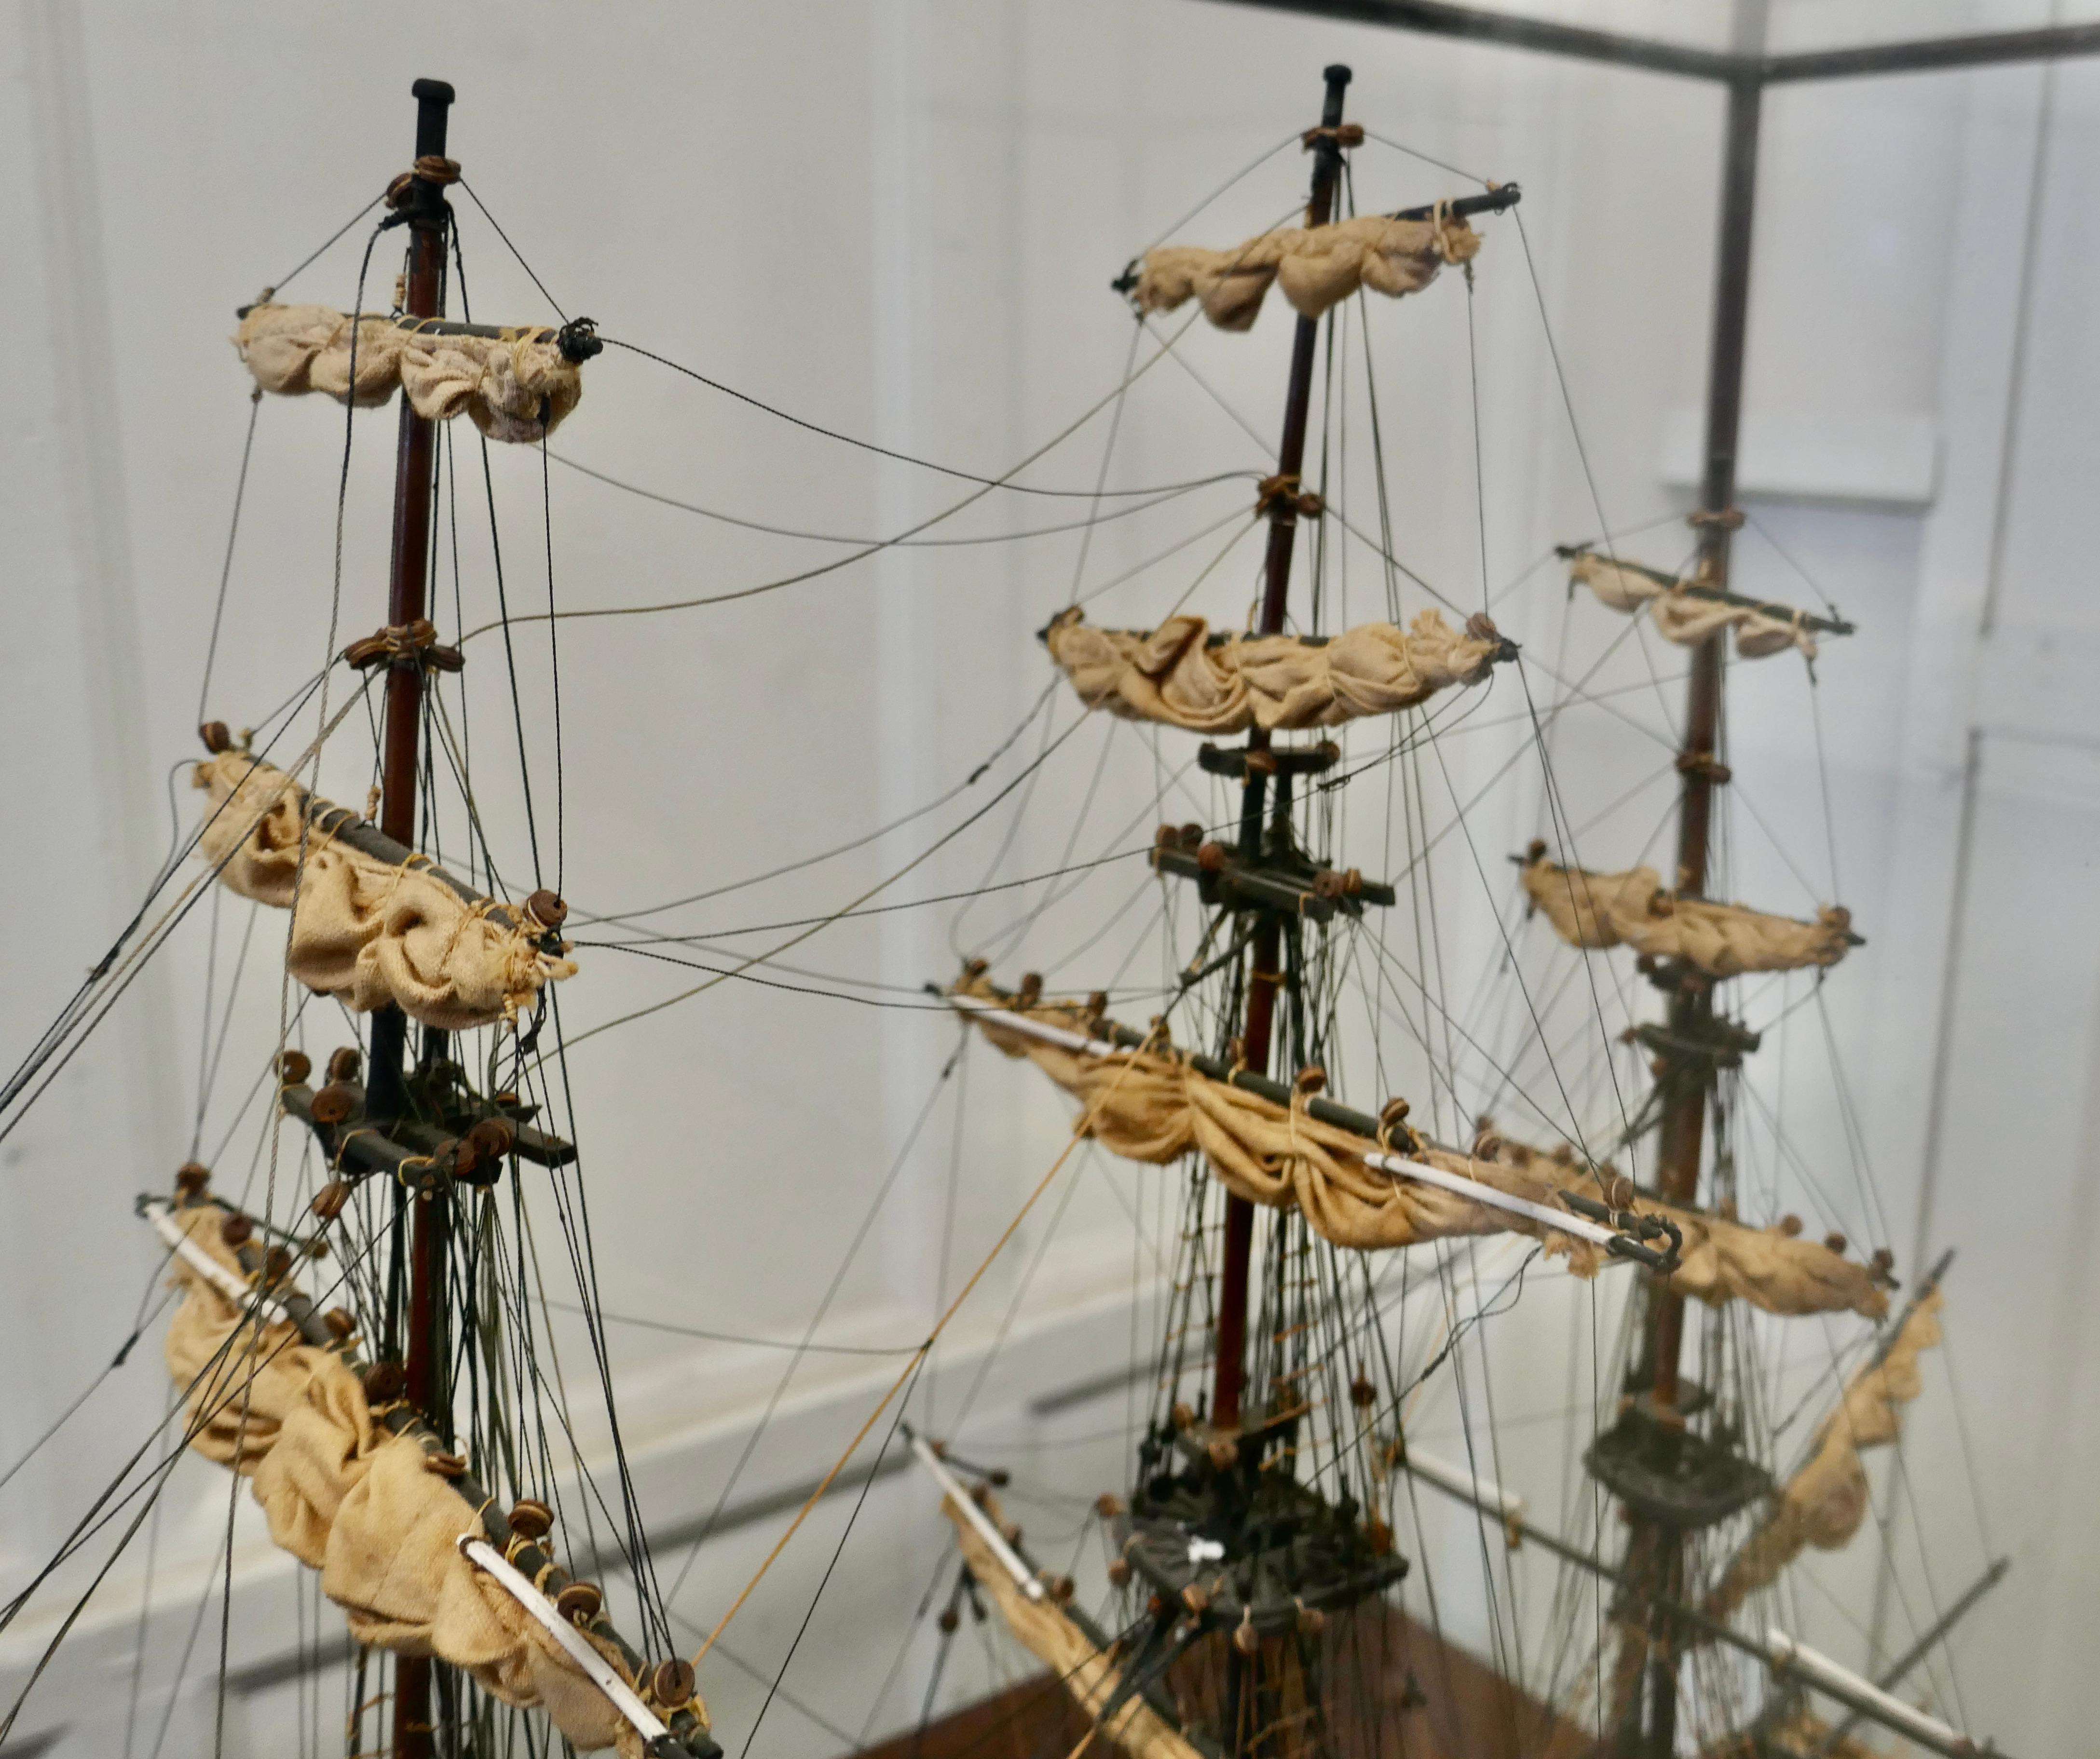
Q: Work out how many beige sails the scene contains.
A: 11